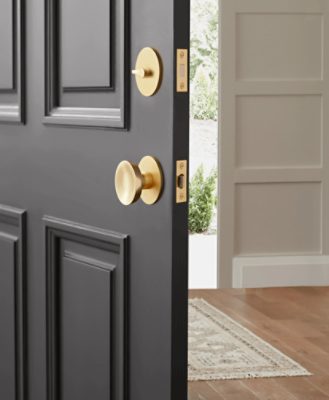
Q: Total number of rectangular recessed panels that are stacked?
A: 3